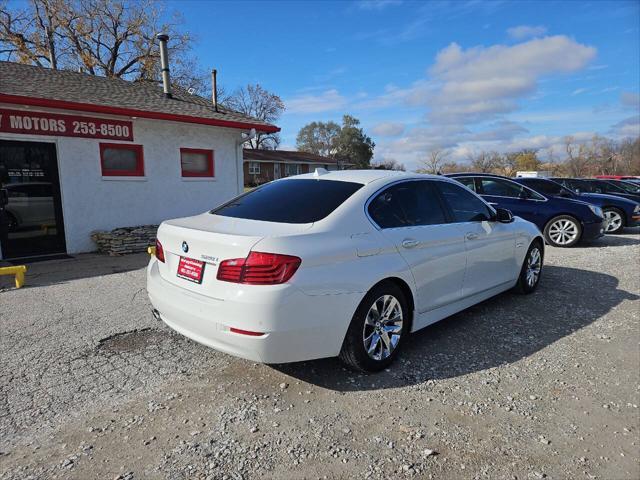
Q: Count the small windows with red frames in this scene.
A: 2